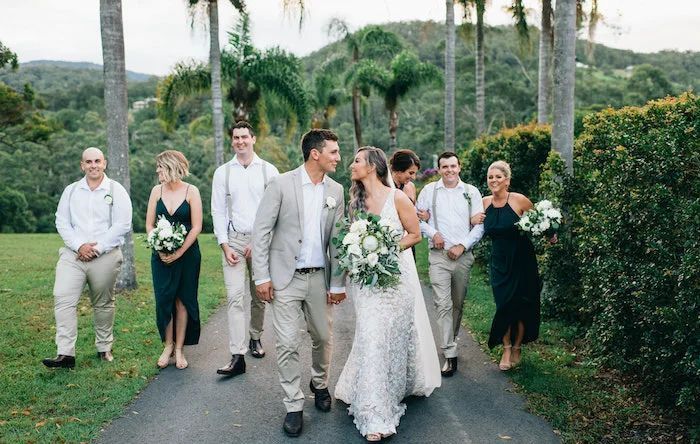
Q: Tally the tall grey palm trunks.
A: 6